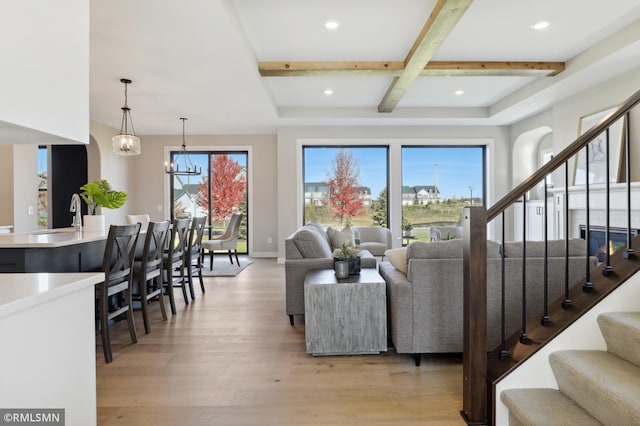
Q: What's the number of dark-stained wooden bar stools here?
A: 4